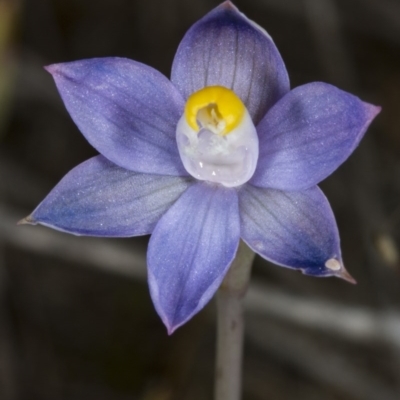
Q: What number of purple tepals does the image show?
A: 6